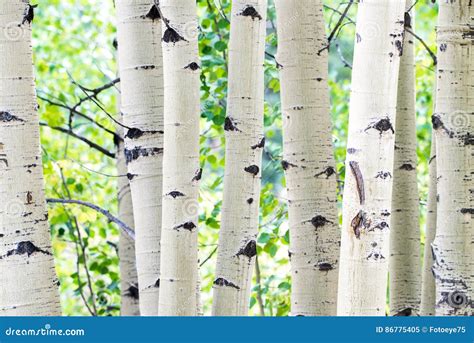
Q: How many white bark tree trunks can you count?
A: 10